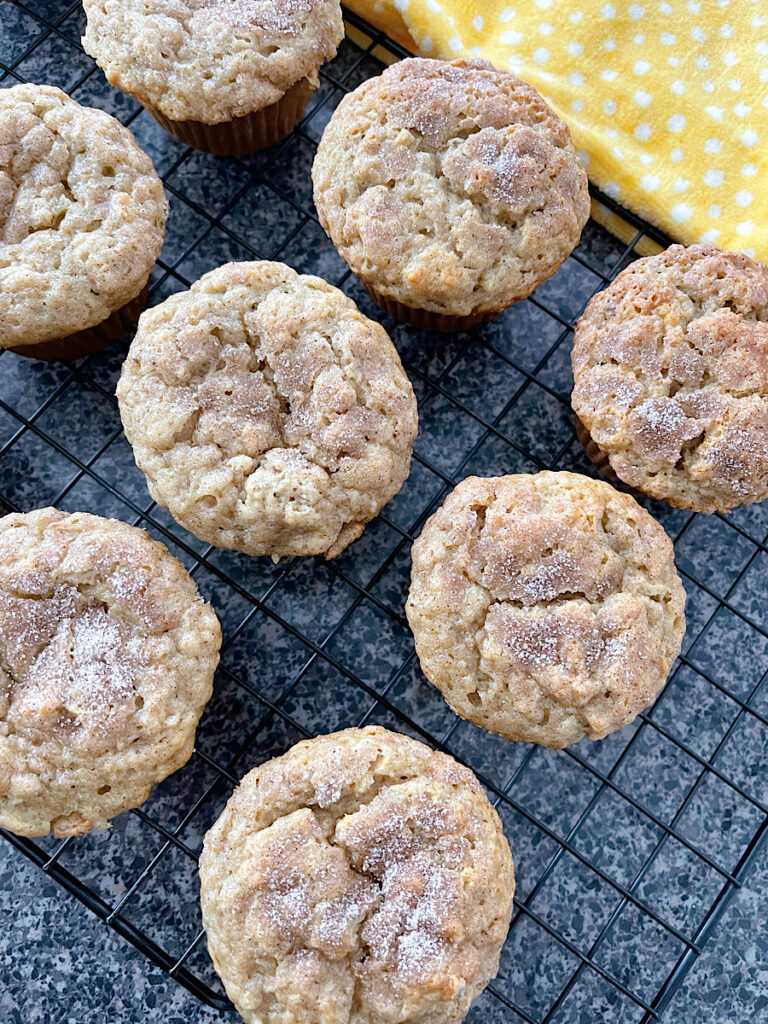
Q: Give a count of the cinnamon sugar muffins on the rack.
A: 8